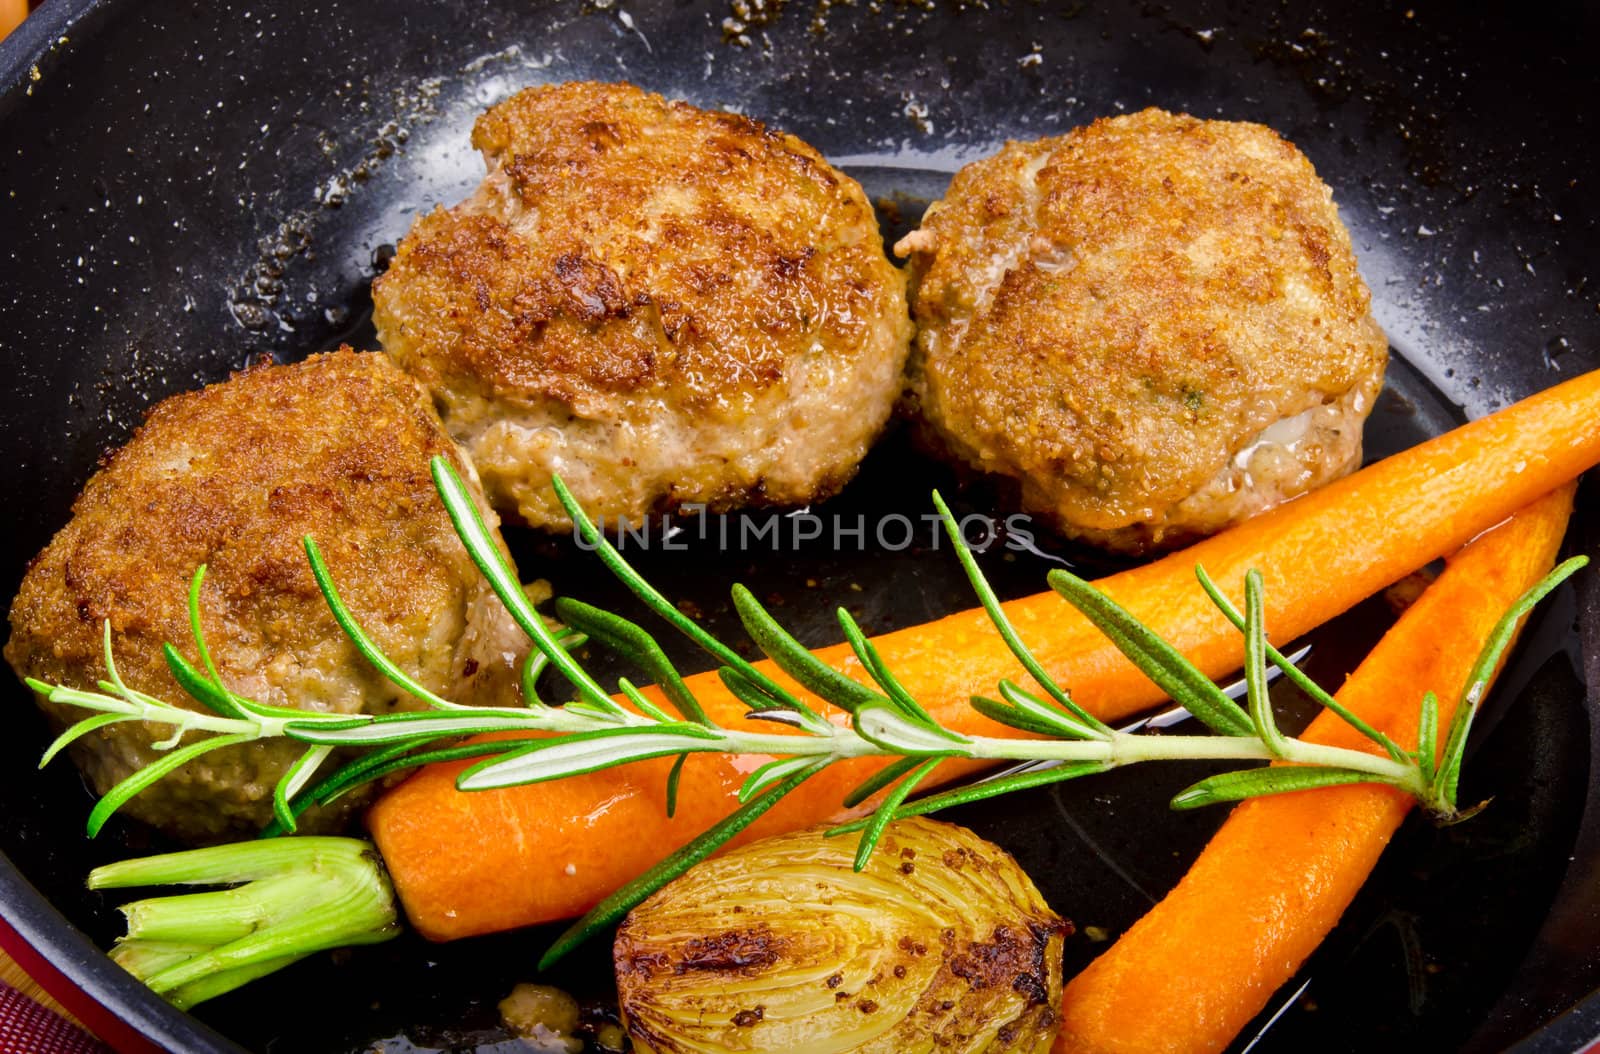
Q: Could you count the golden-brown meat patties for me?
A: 3